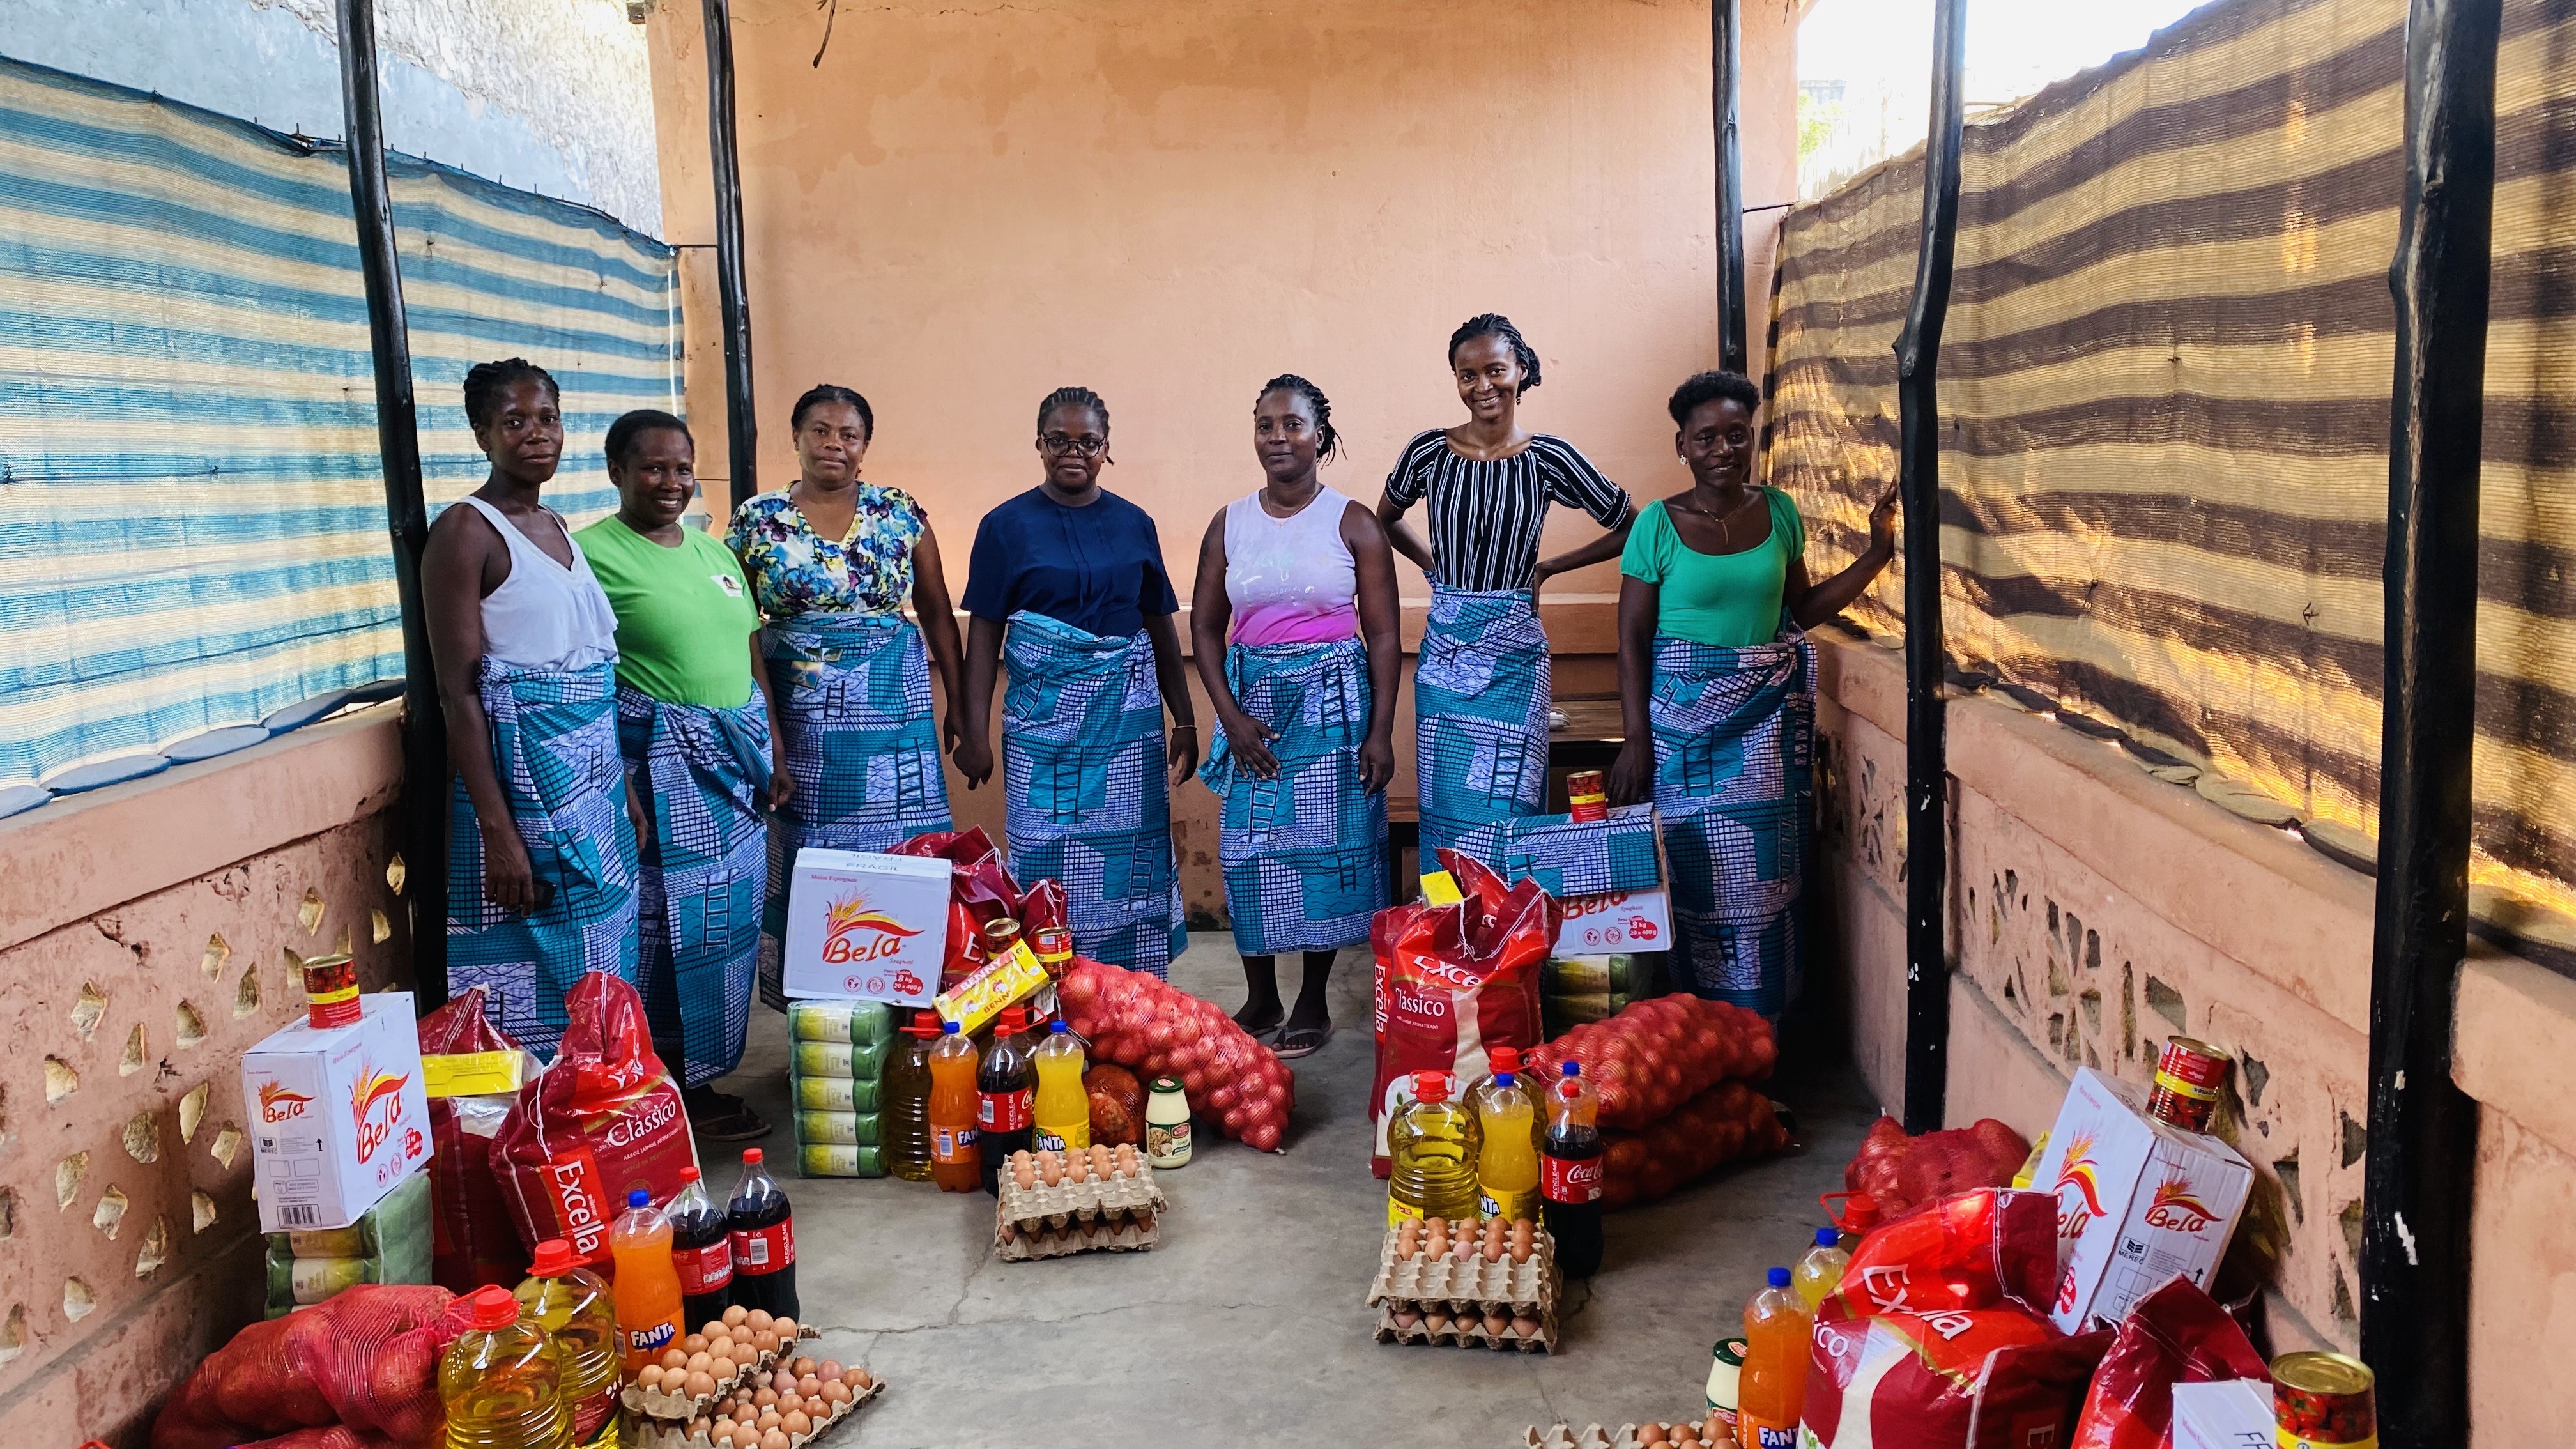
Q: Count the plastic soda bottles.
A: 11